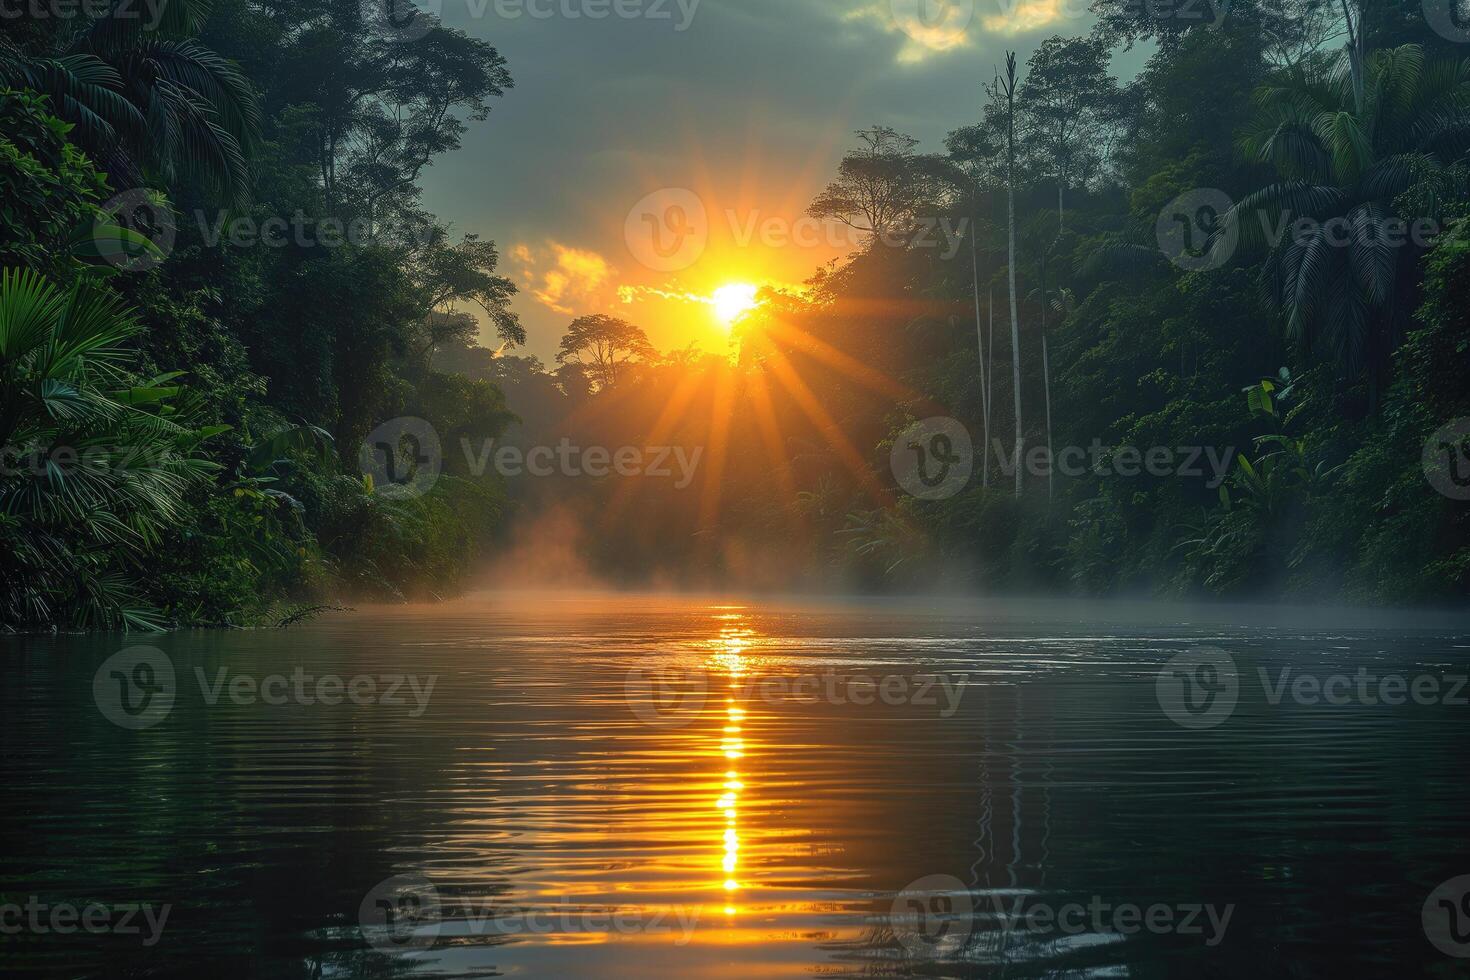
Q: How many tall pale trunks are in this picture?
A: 4